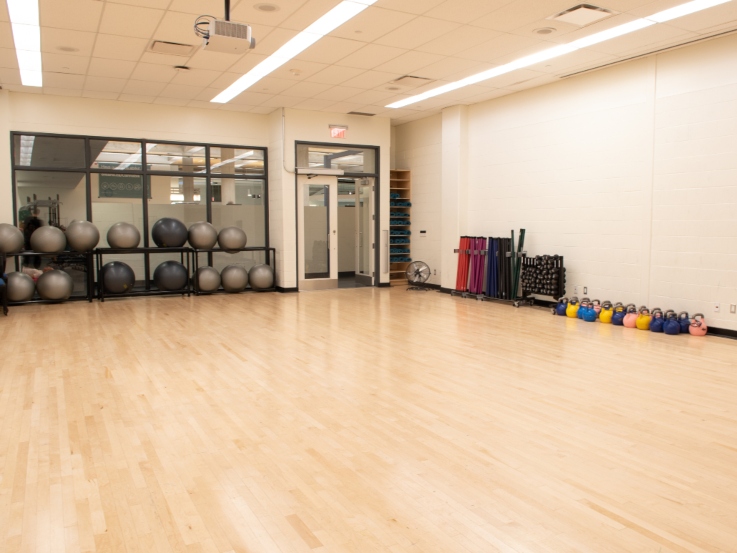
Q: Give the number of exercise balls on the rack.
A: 14